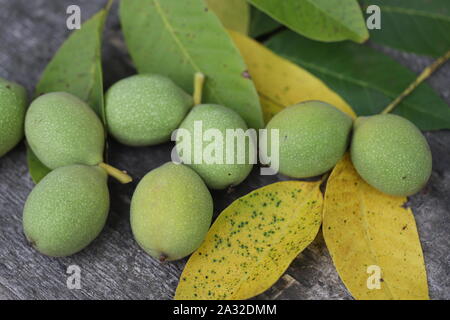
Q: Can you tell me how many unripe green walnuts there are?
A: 8